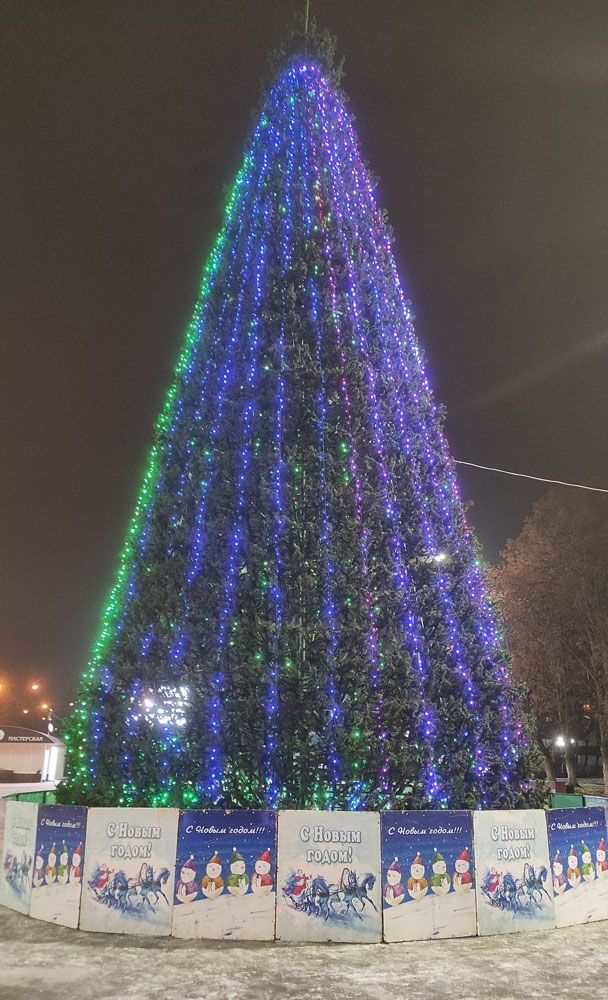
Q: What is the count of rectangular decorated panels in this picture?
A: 8